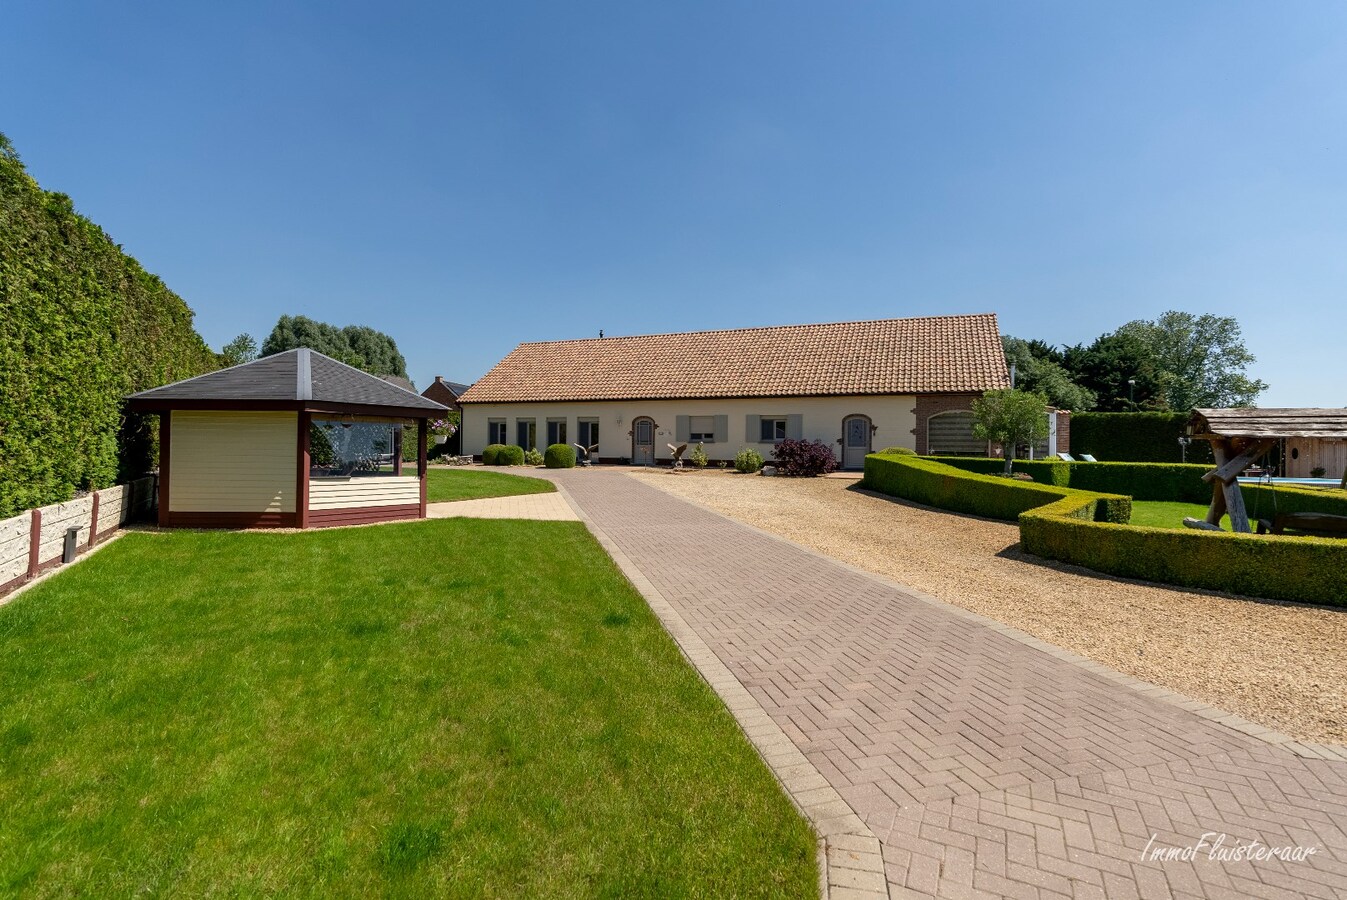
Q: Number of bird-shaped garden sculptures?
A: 2